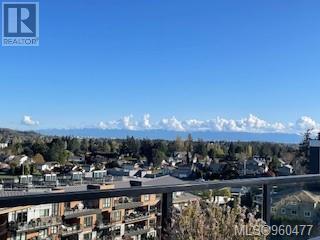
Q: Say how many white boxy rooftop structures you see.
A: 4